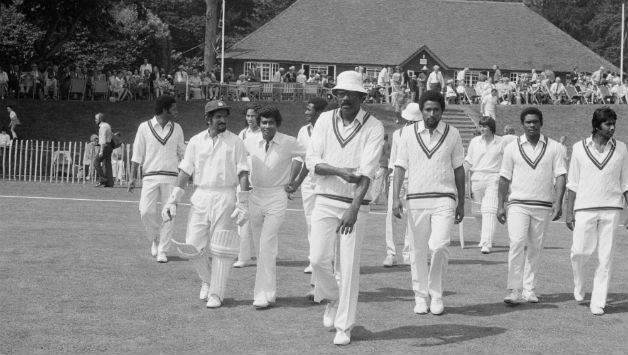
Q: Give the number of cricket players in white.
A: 11